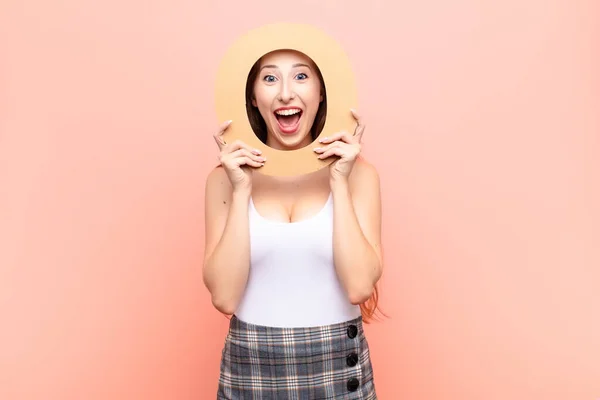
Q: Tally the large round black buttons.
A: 3